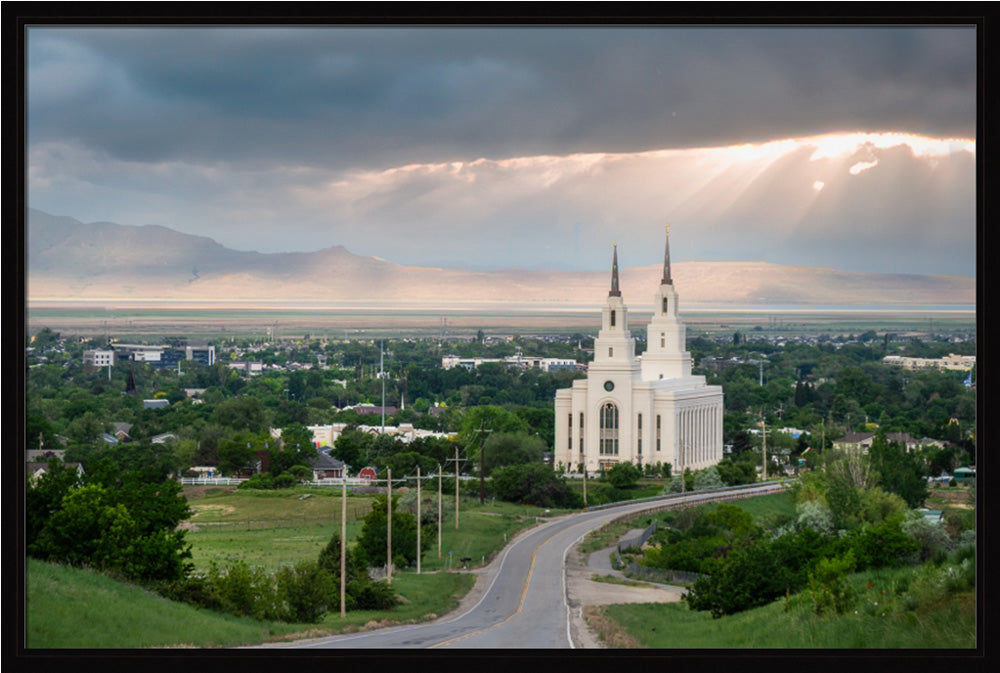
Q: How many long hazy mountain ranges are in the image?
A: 1